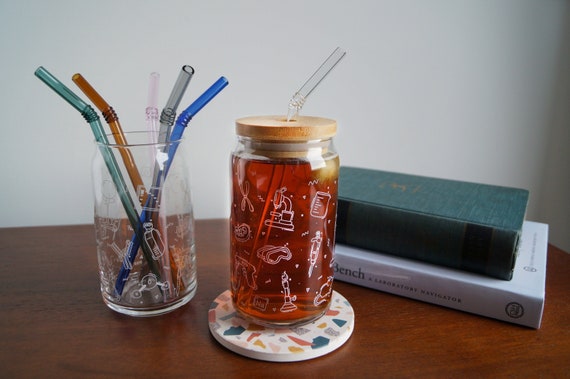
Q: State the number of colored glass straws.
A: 5